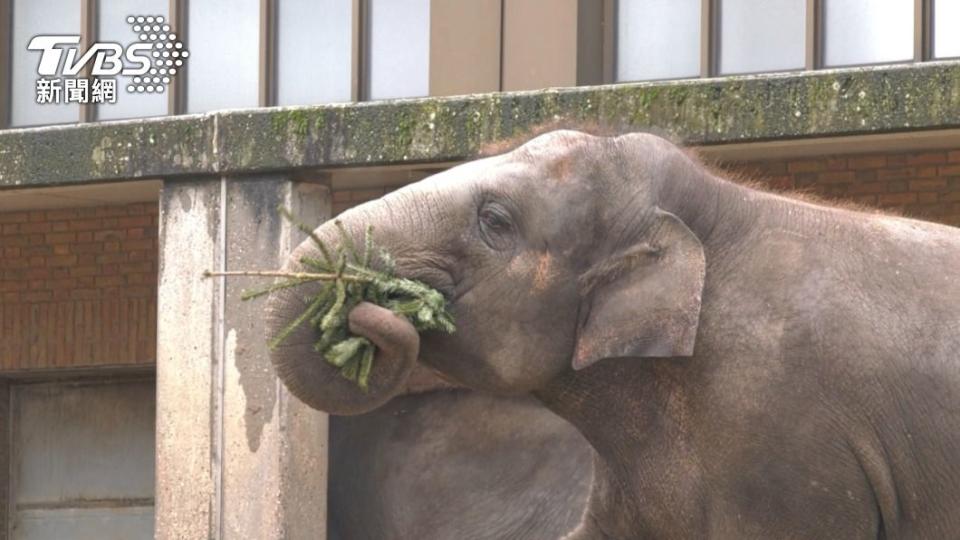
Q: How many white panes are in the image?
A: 9